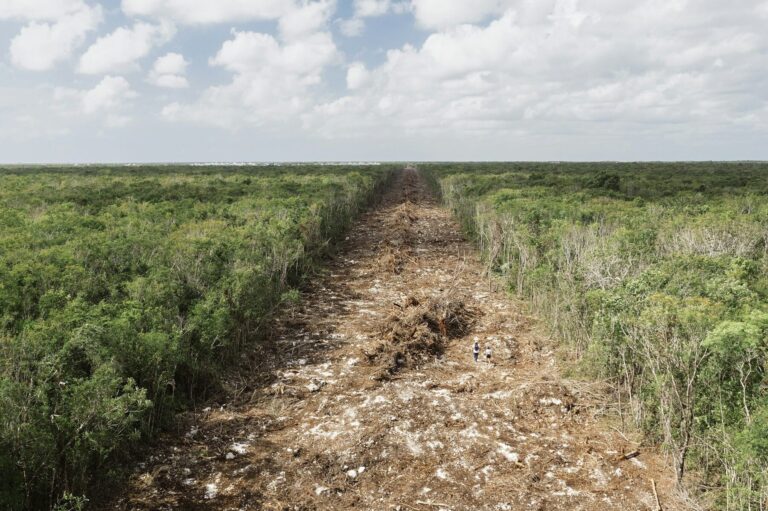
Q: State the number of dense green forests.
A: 2